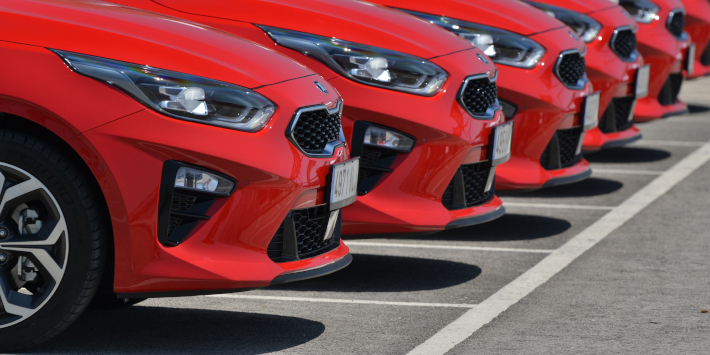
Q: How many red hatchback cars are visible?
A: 6